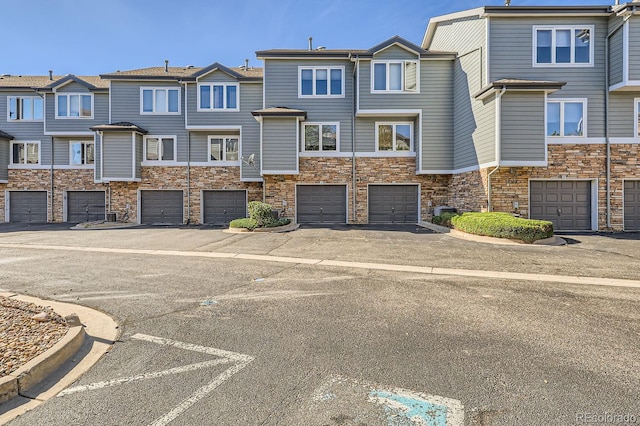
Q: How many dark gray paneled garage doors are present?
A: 8